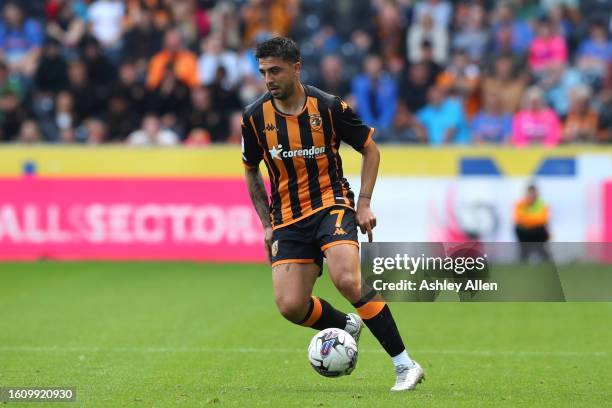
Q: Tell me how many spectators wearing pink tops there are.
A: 2